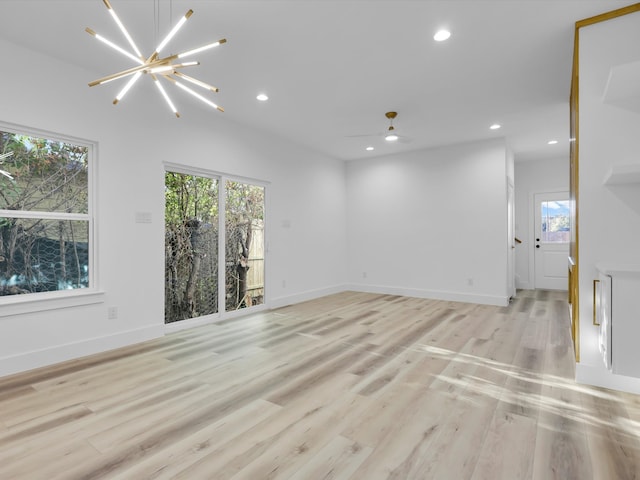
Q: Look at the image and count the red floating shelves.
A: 0